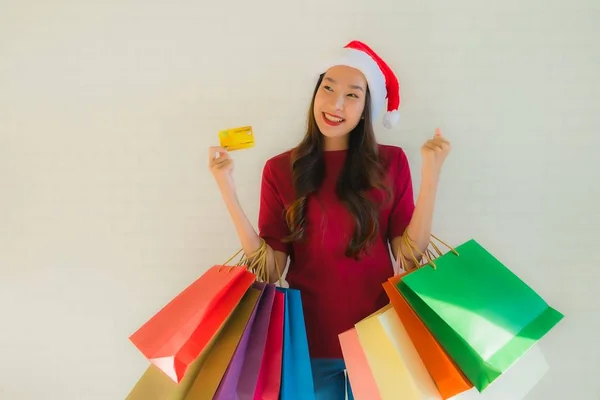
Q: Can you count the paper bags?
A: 10